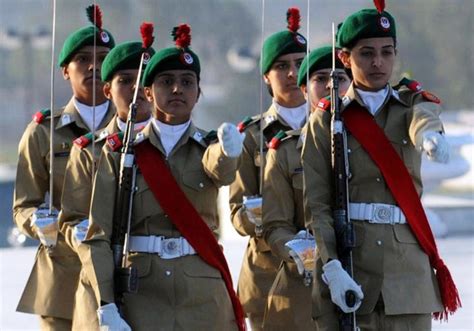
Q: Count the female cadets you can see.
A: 6